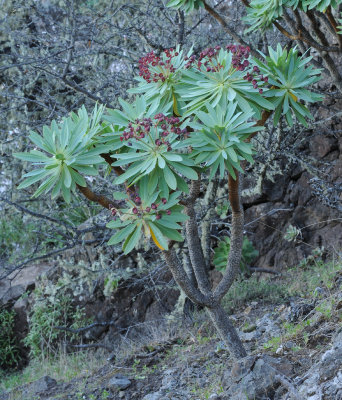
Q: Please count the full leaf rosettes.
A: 7